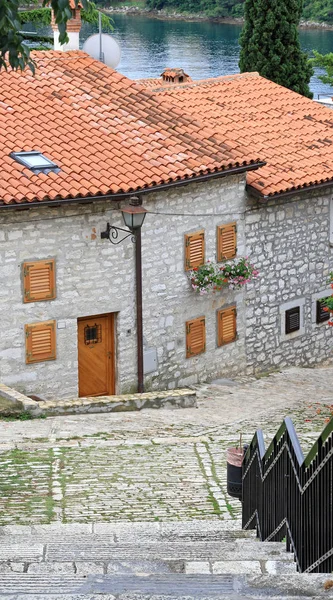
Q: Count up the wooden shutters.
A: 6